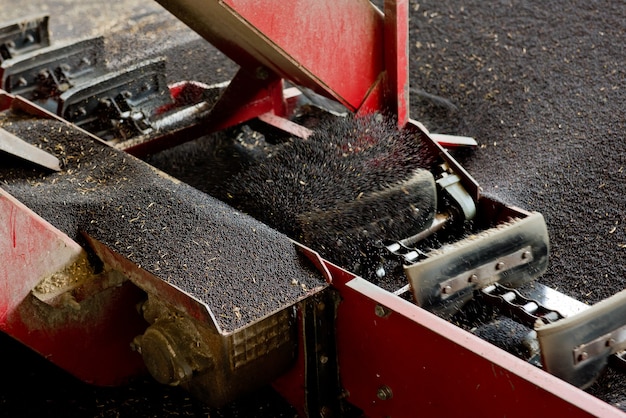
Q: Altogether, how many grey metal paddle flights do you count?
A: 6